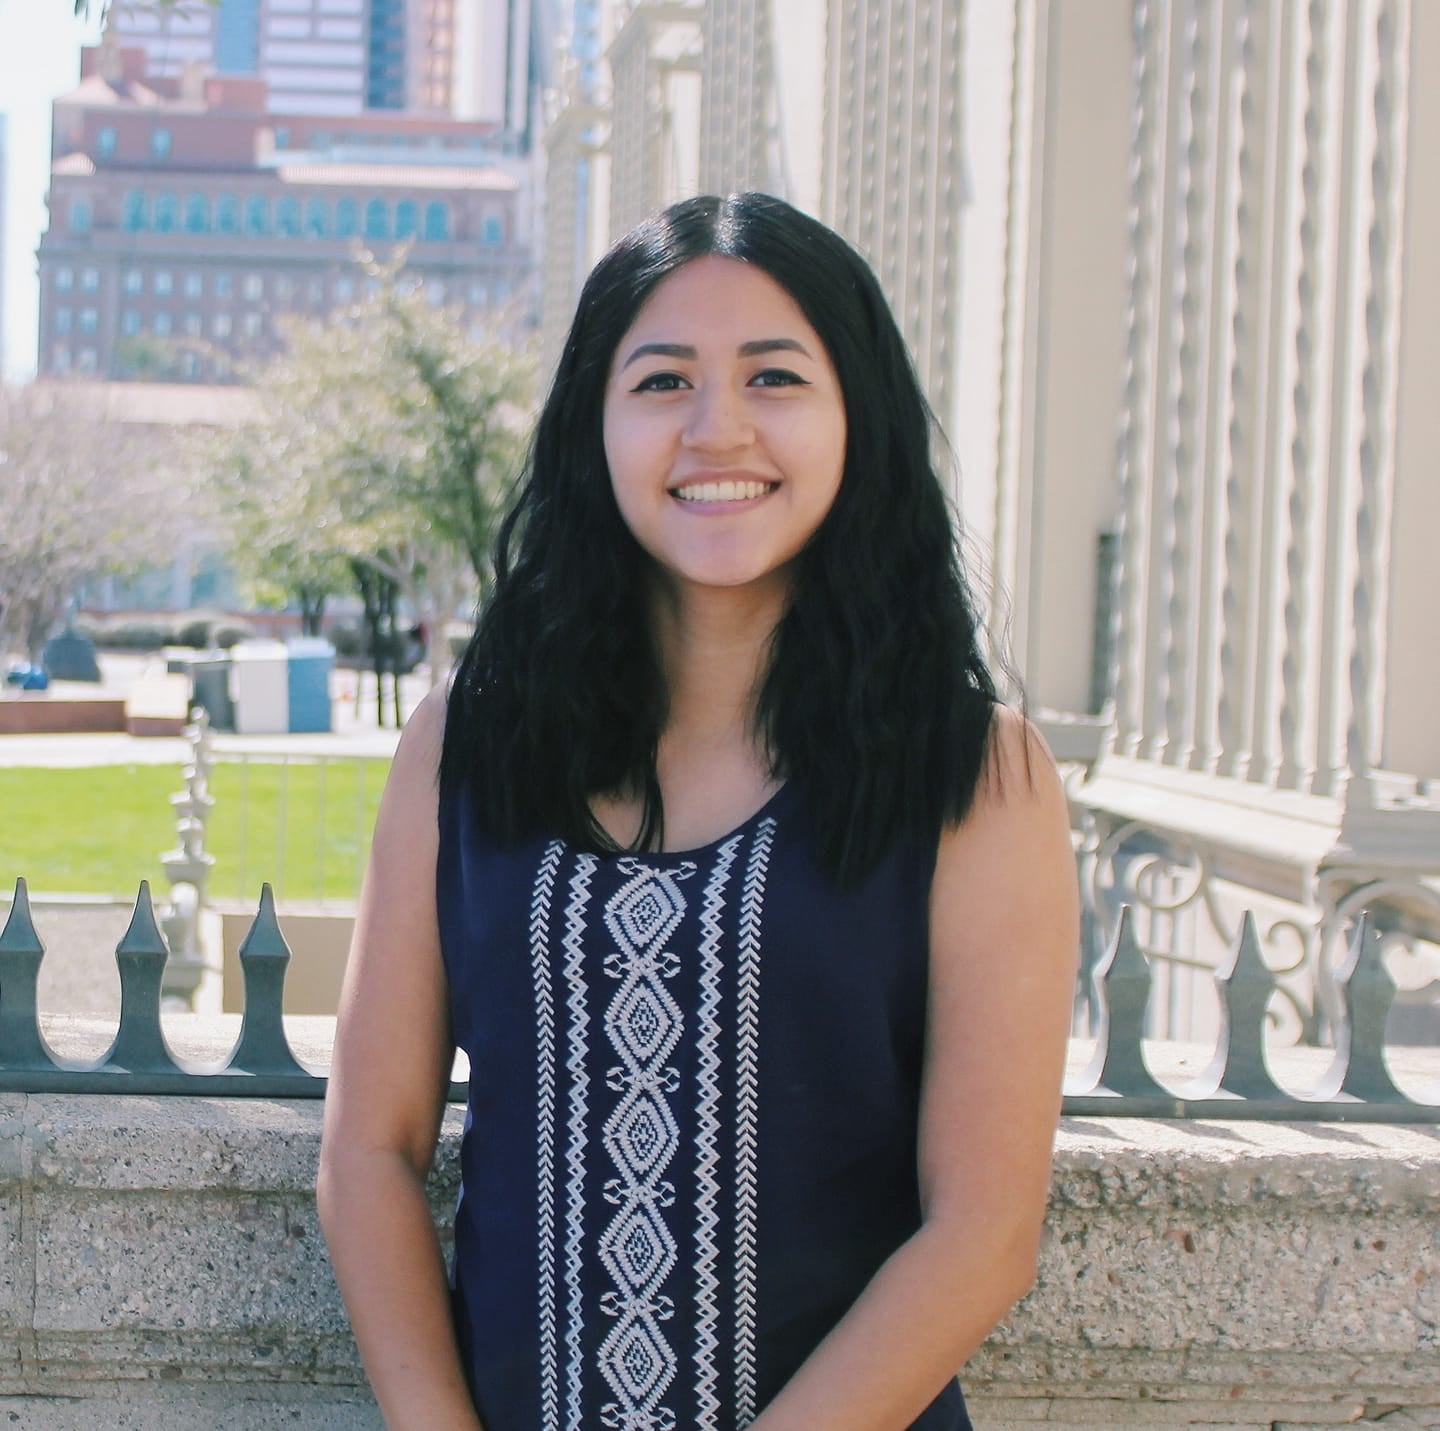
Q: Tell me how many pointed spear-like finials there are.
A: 6